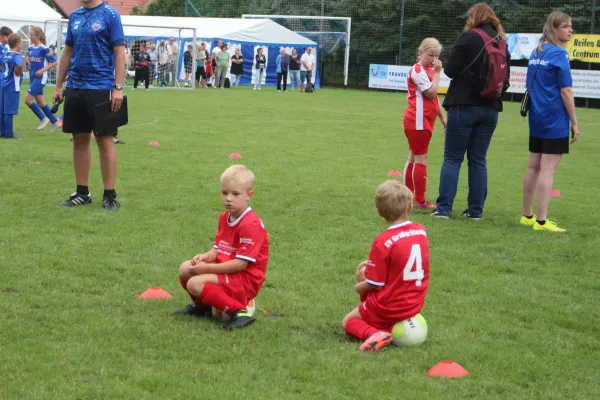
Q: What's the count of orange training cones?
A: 6